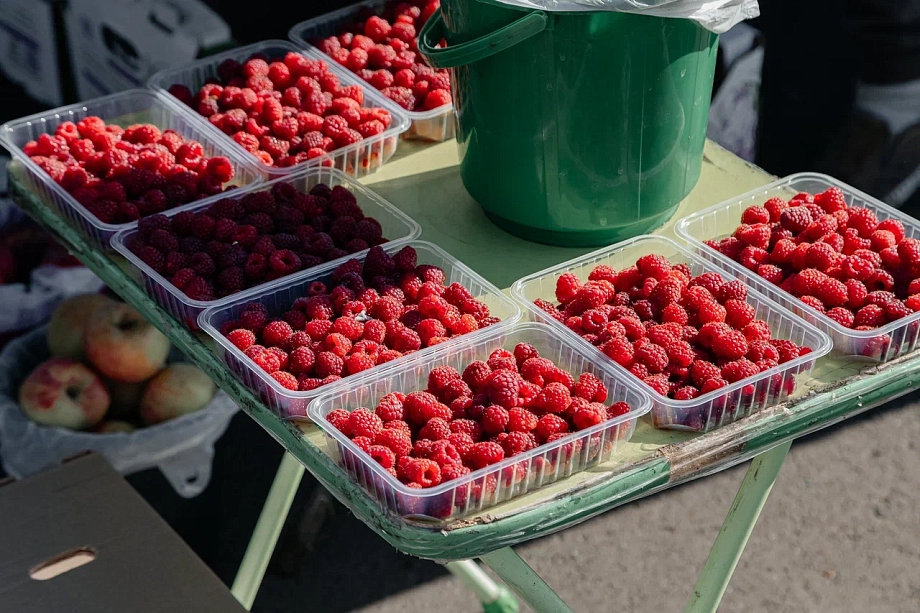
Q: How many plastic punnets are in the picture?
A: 8